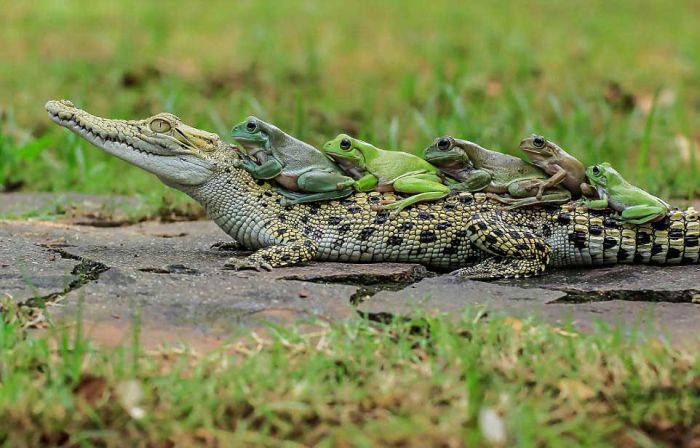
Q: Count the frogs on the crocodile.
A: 5